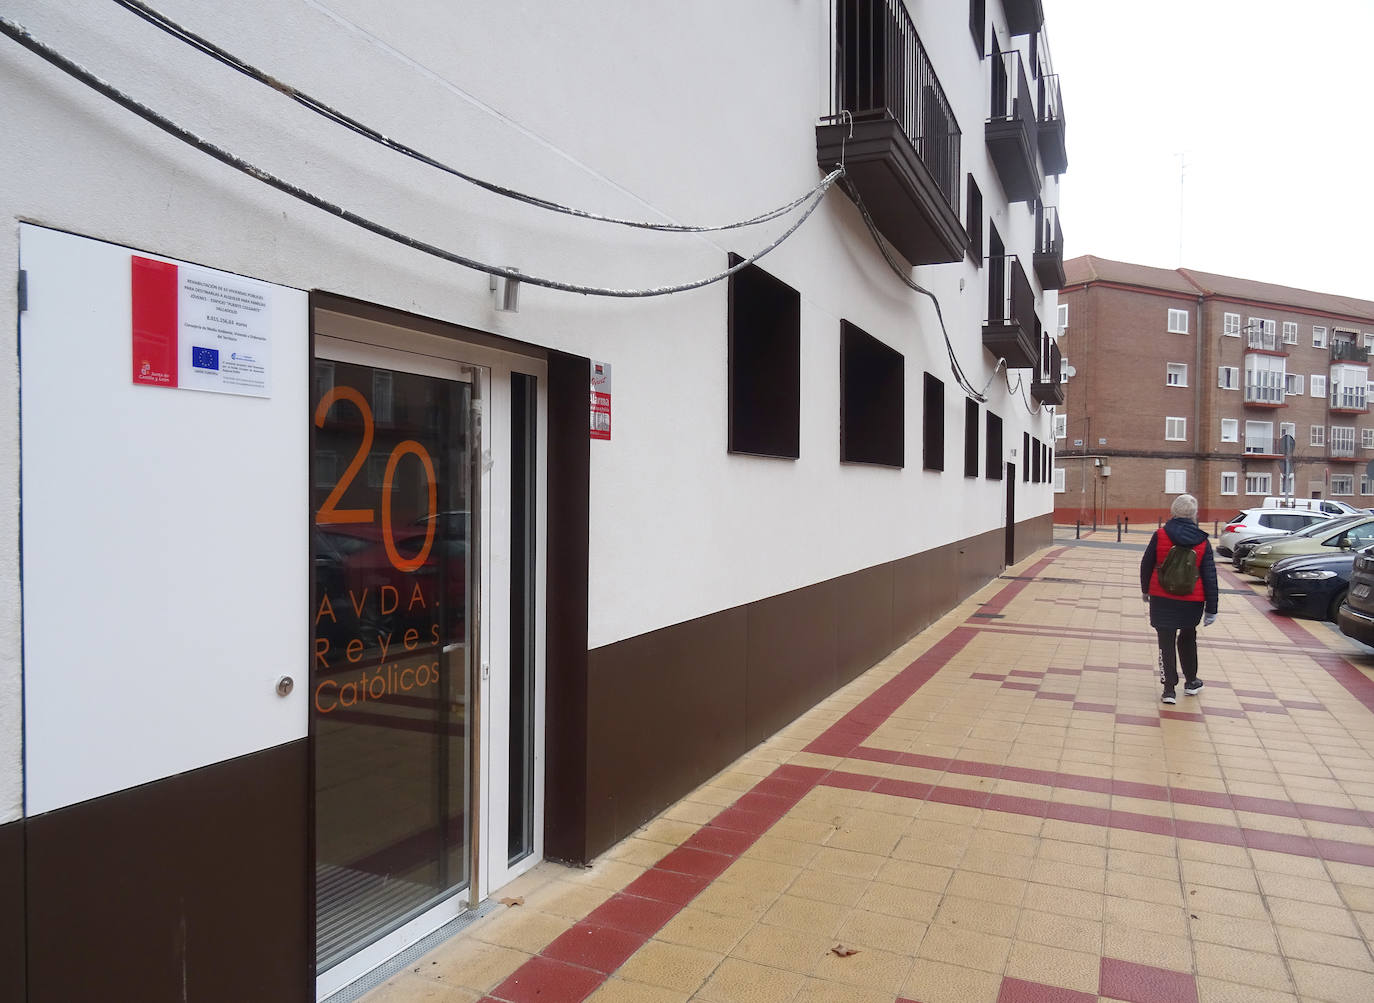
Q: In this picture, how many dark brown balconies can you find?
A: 7